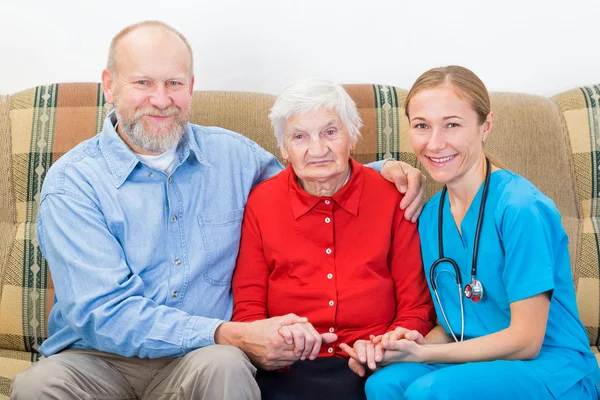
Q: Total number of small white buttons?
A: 7